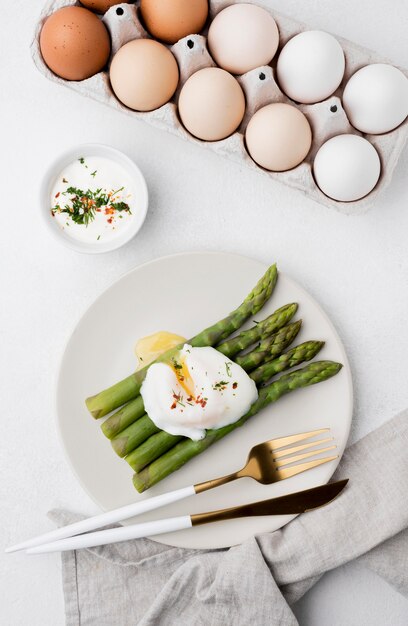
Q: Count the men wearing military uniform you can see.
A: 0